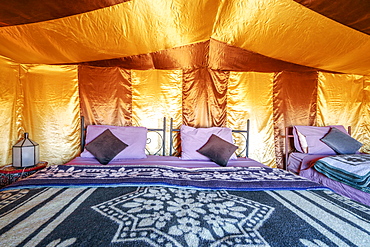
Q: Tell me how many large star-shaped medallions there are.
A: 1